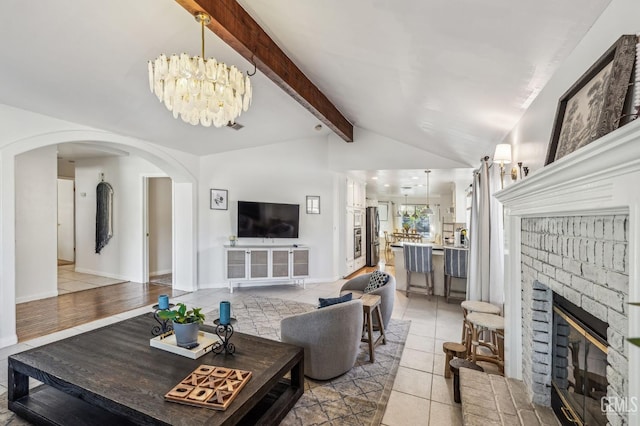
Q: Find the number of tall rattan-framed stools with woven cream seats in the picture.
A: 2